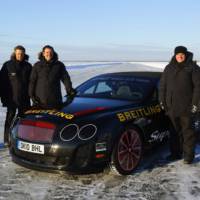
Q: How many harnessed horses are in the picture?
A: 0